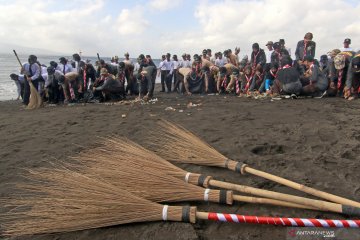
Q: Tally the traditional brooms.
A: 5